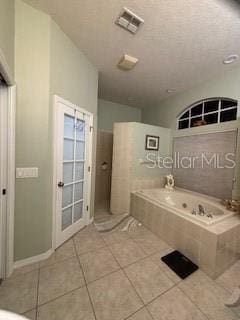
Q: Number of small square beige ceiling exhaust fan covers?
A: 1